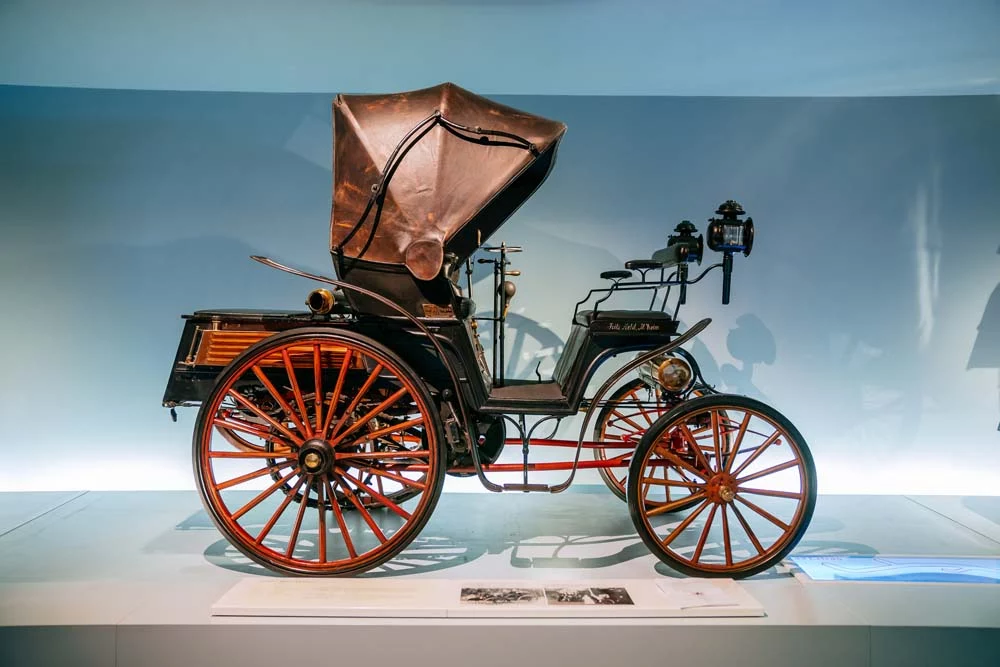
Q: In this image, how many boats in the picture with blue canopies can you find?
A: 0